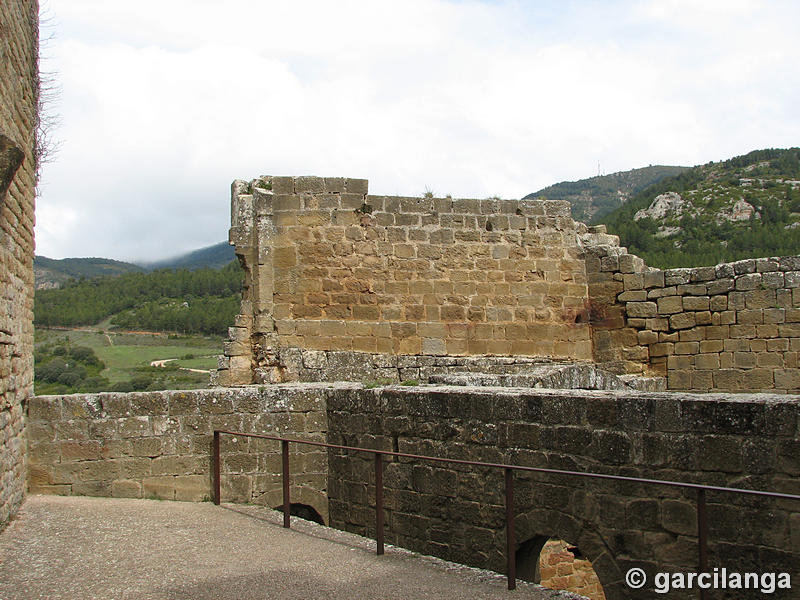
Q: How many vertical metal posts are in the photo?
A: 5